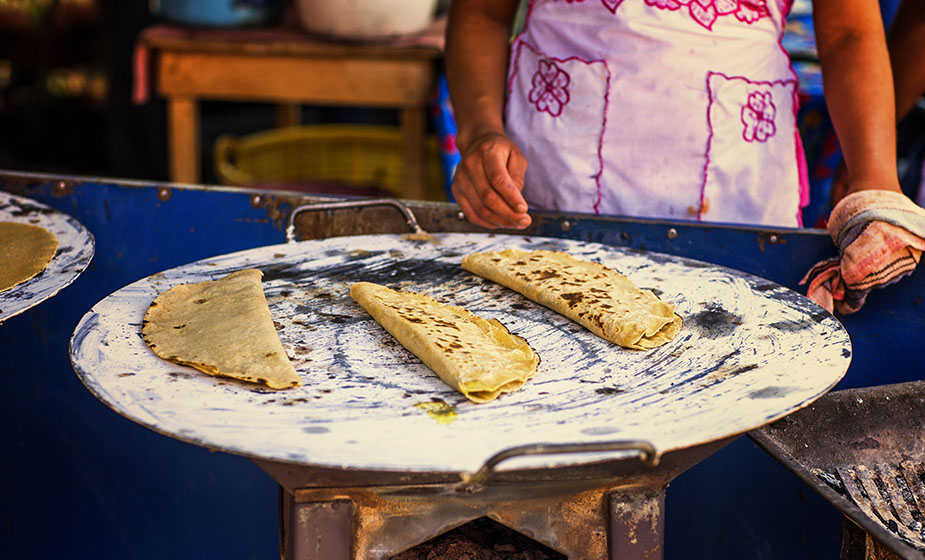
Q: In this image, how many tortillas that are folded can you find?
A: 3